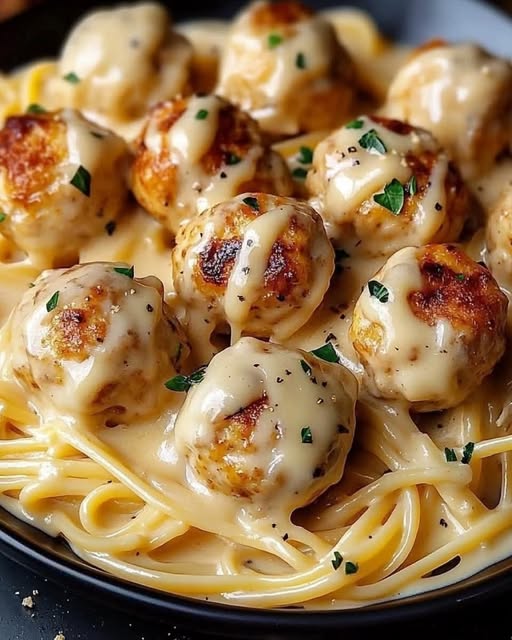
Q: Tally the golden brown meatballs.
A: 11